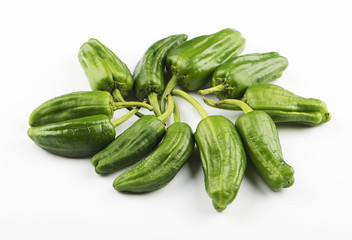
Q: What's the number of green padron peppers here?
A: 11